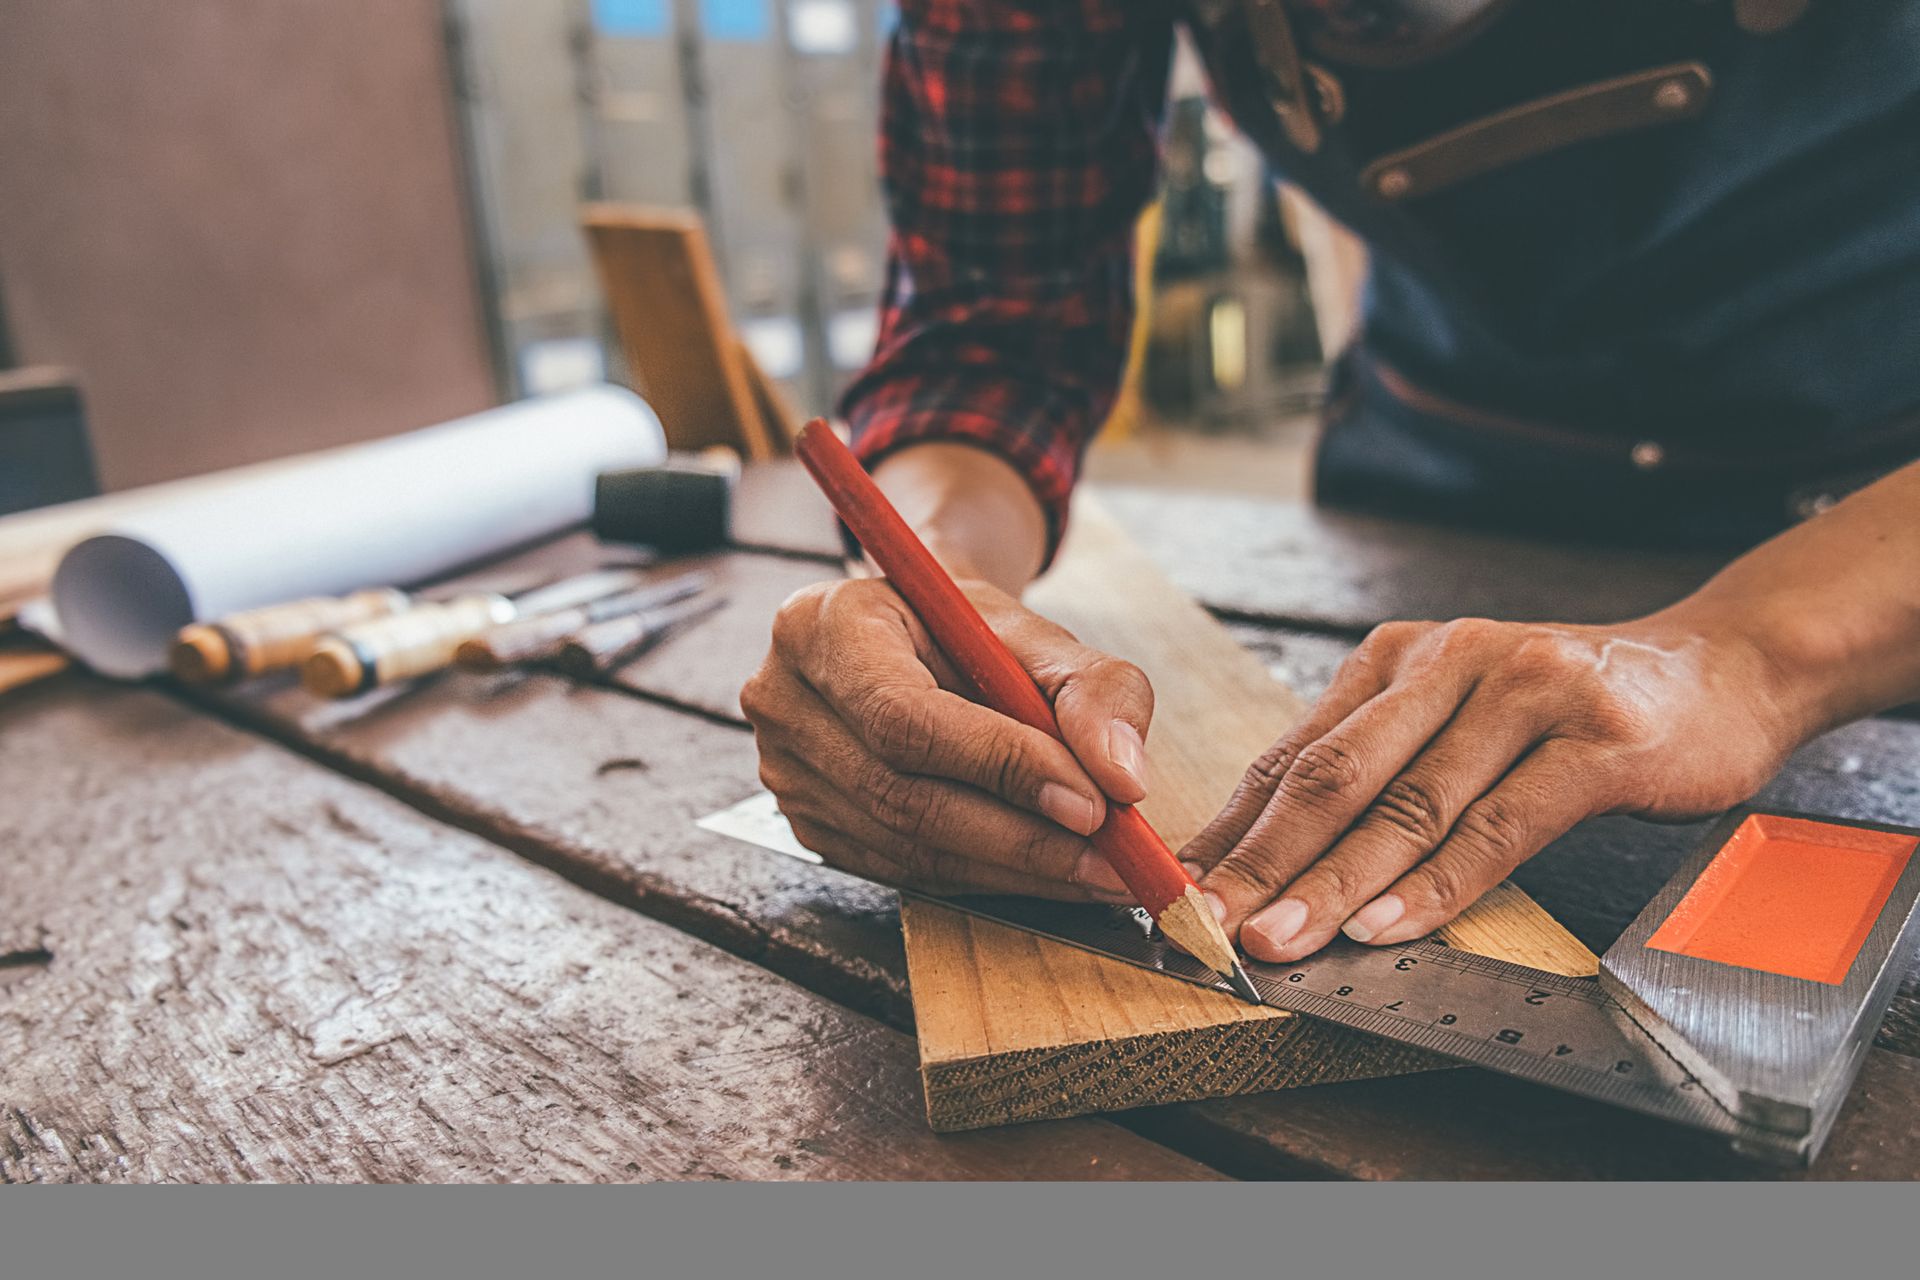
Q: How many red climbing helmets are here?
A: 0